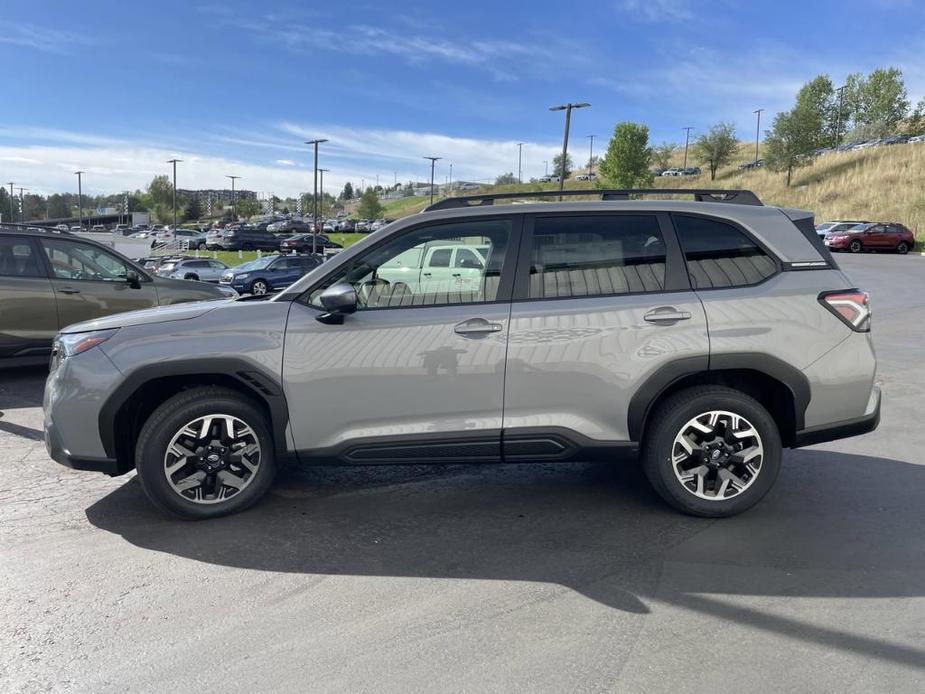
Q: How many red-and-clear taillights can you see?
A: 1